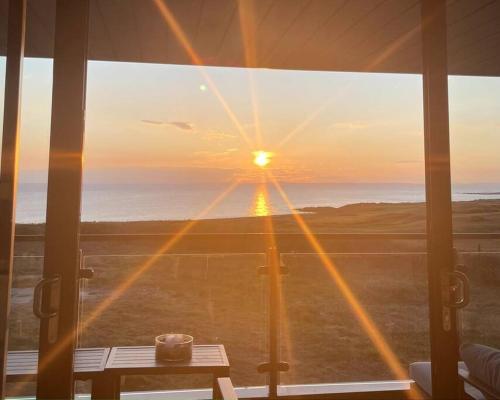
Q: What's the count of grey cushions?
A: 2